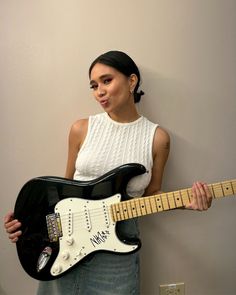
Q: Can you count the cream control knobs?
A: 3